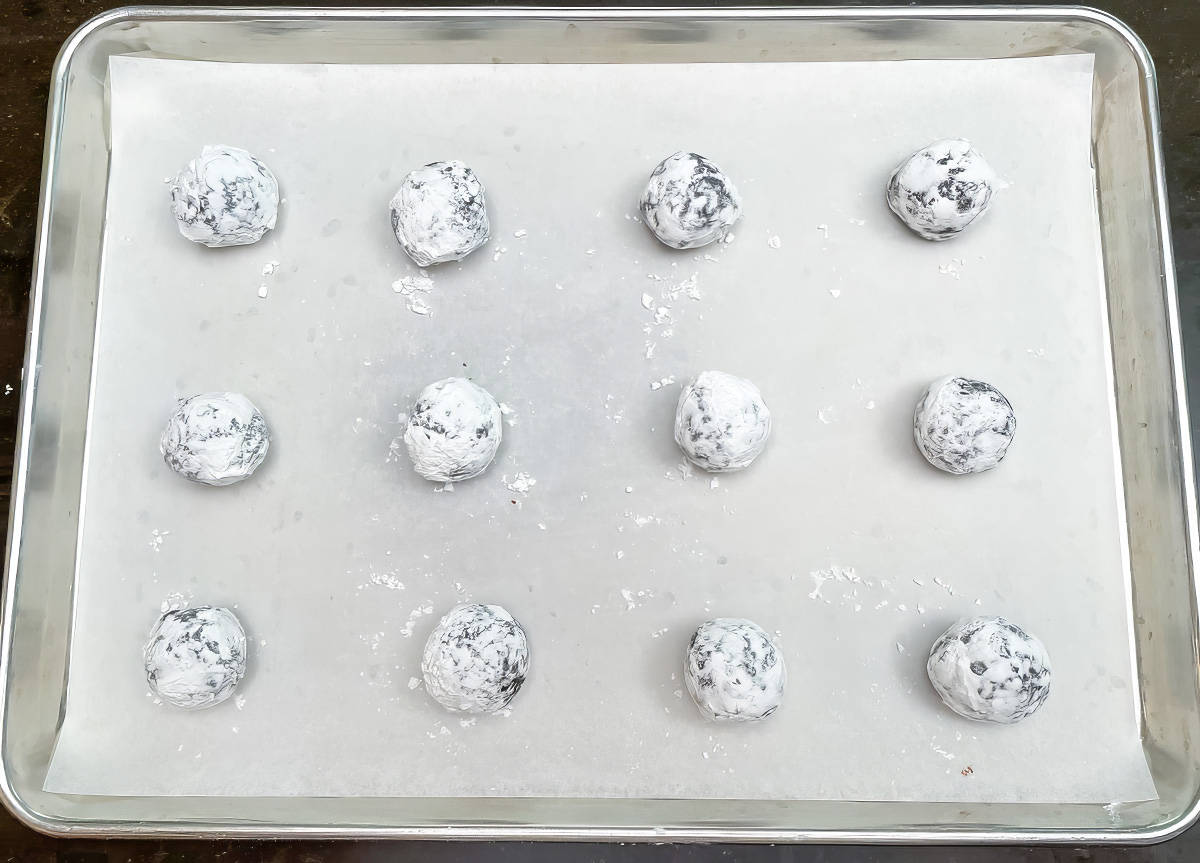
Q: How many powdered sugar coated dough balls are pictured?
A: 12